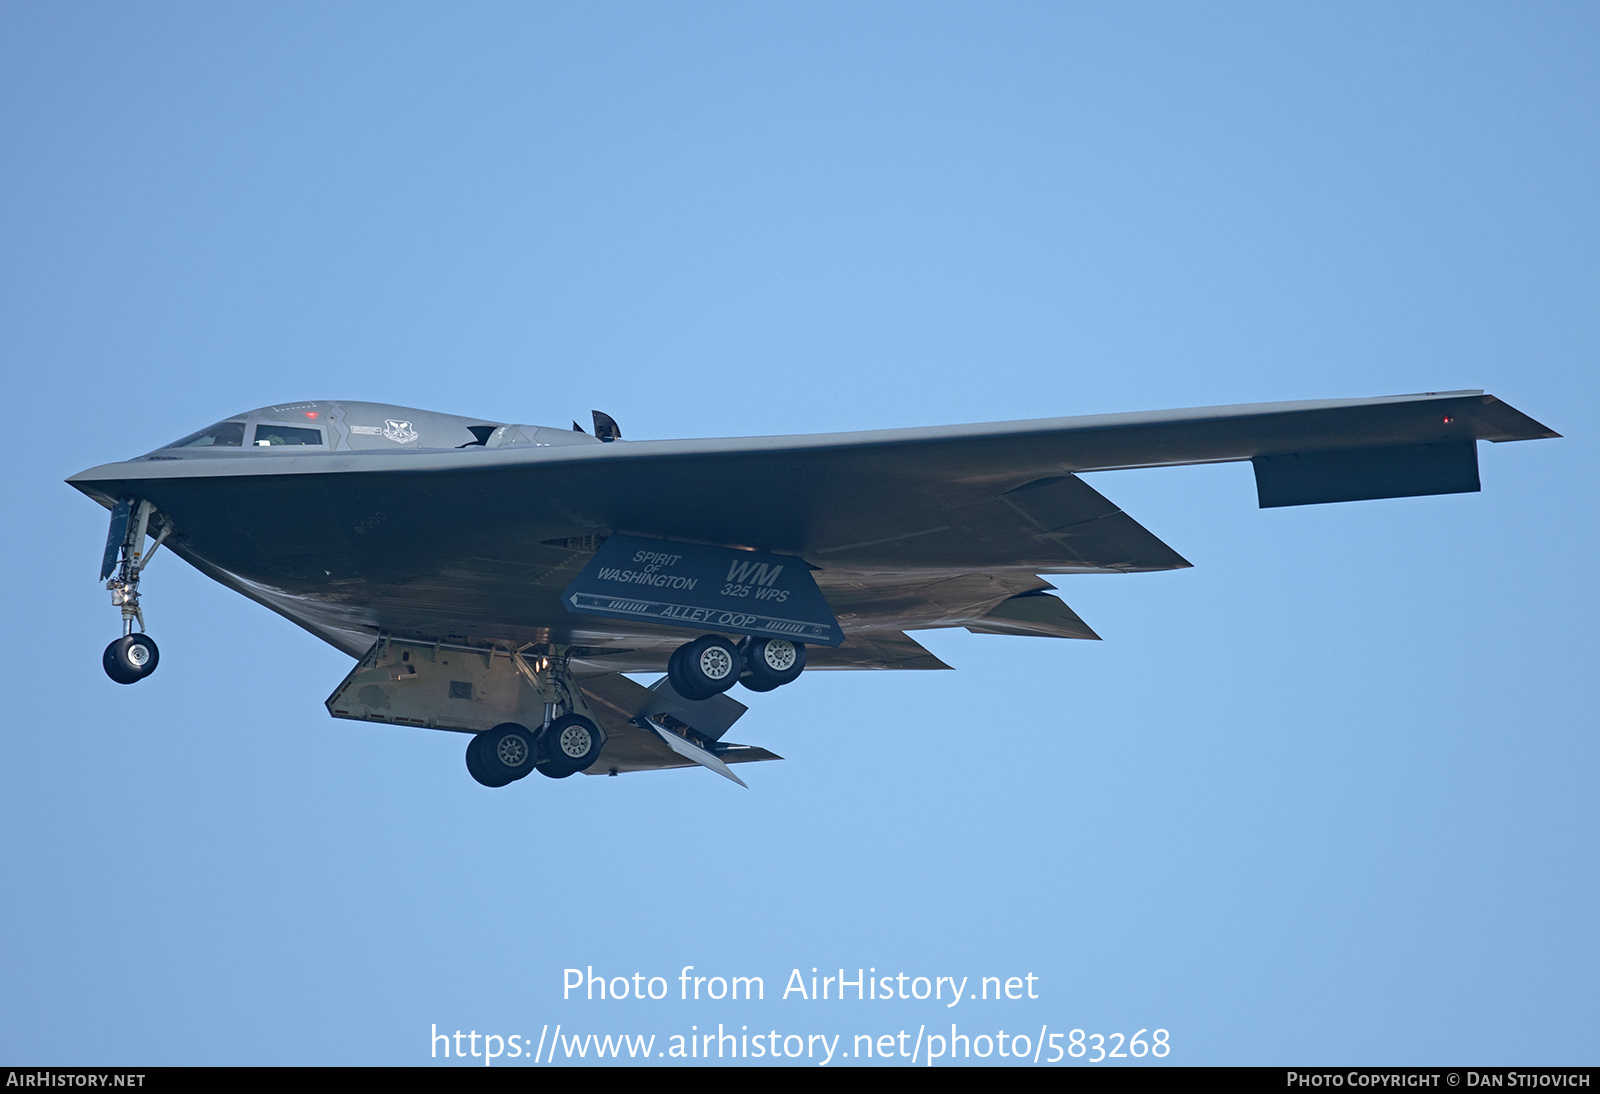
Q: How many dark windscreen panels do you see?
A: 2